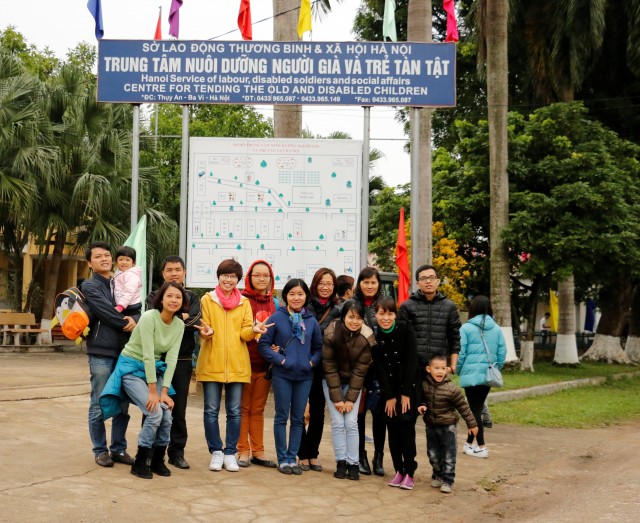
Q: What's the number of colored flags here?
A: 11